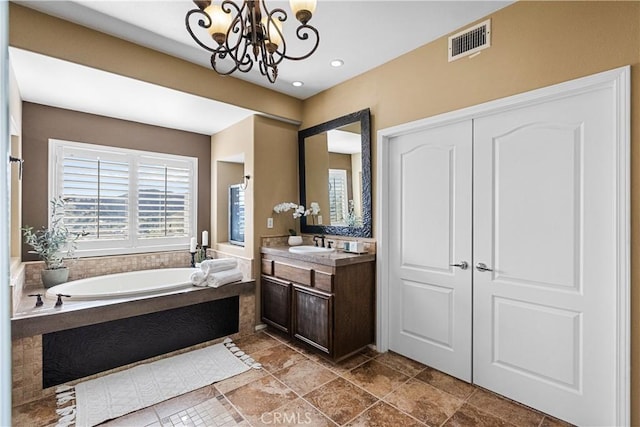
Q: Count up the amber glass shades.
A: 3